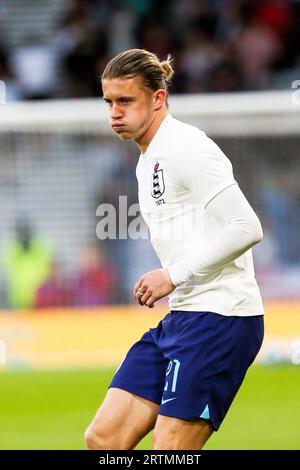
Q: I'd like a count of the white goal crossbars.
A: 1